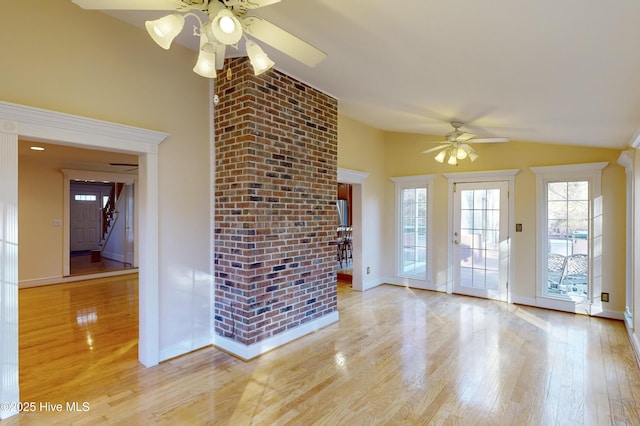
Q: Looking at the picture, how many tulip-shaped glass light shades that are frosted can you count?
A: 8